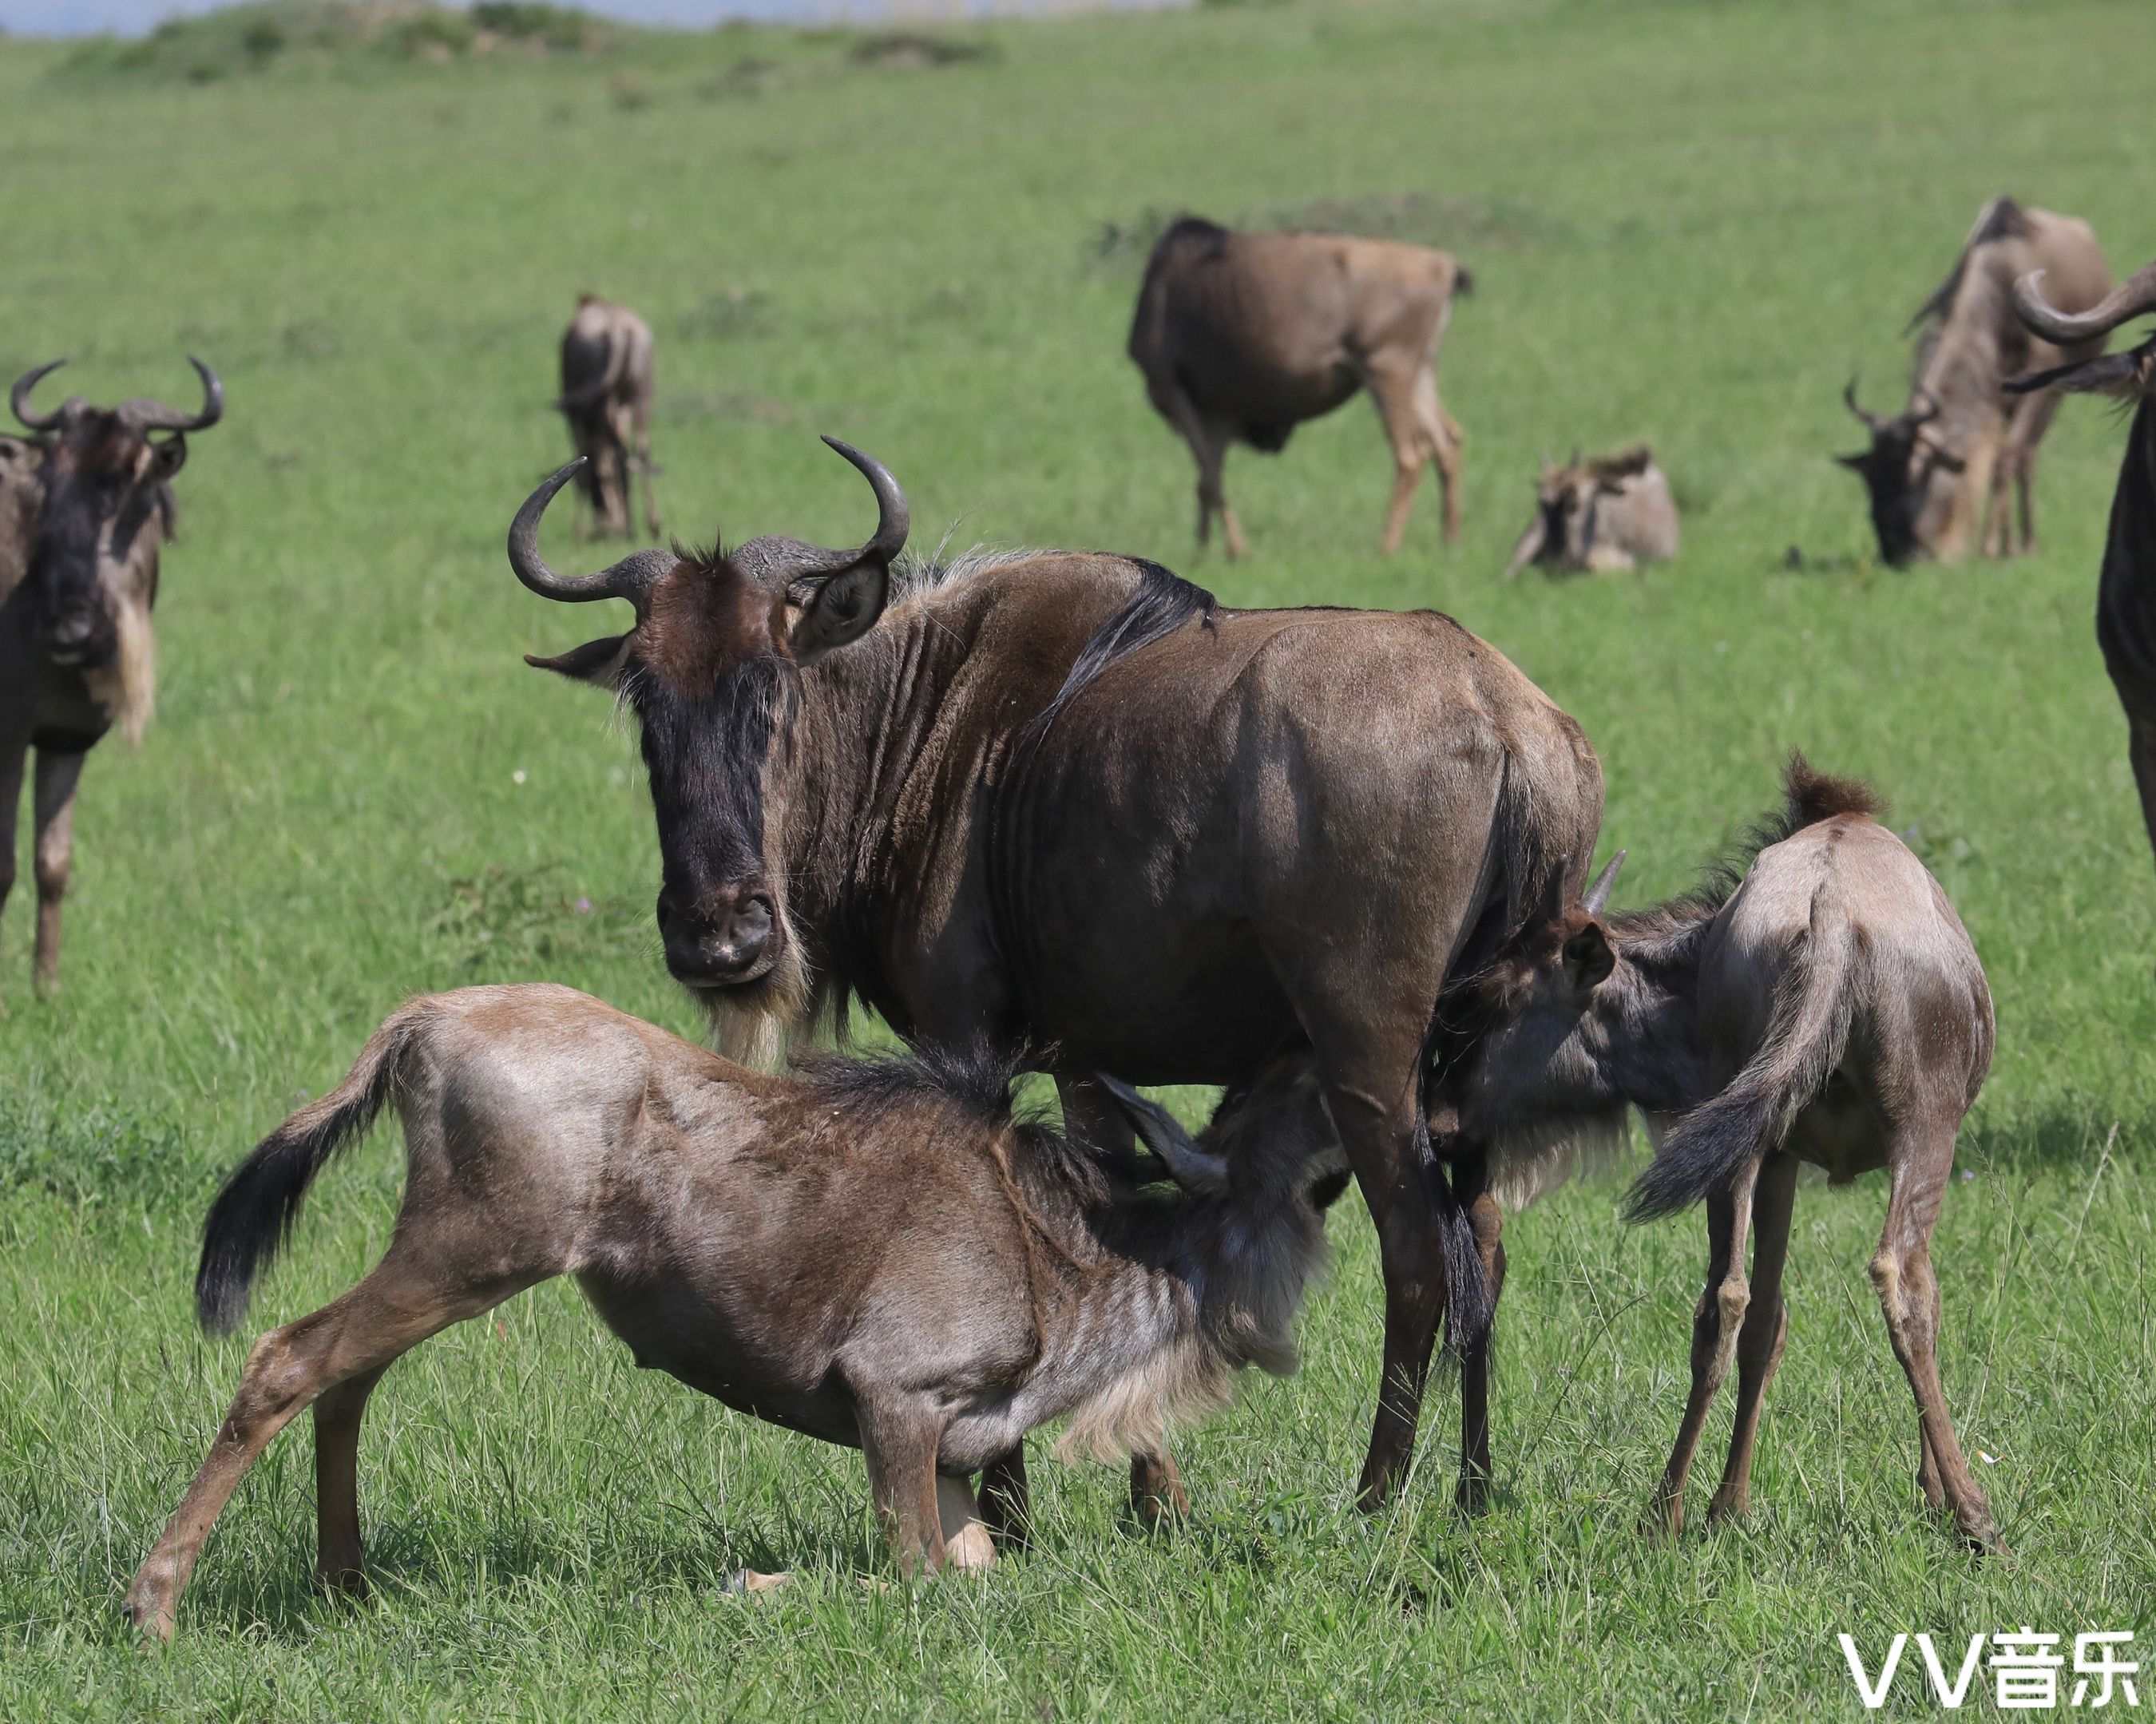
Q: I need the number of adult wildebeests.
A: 5